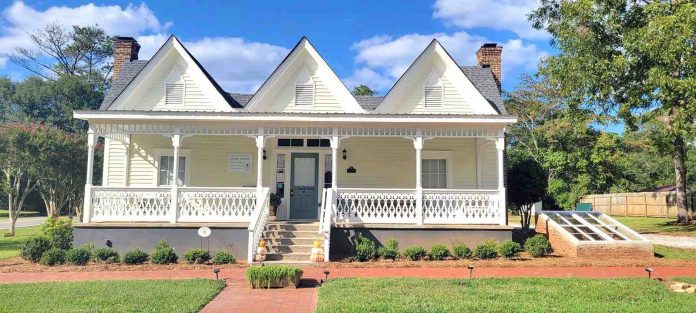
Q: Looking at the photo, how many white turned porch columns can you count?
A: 6